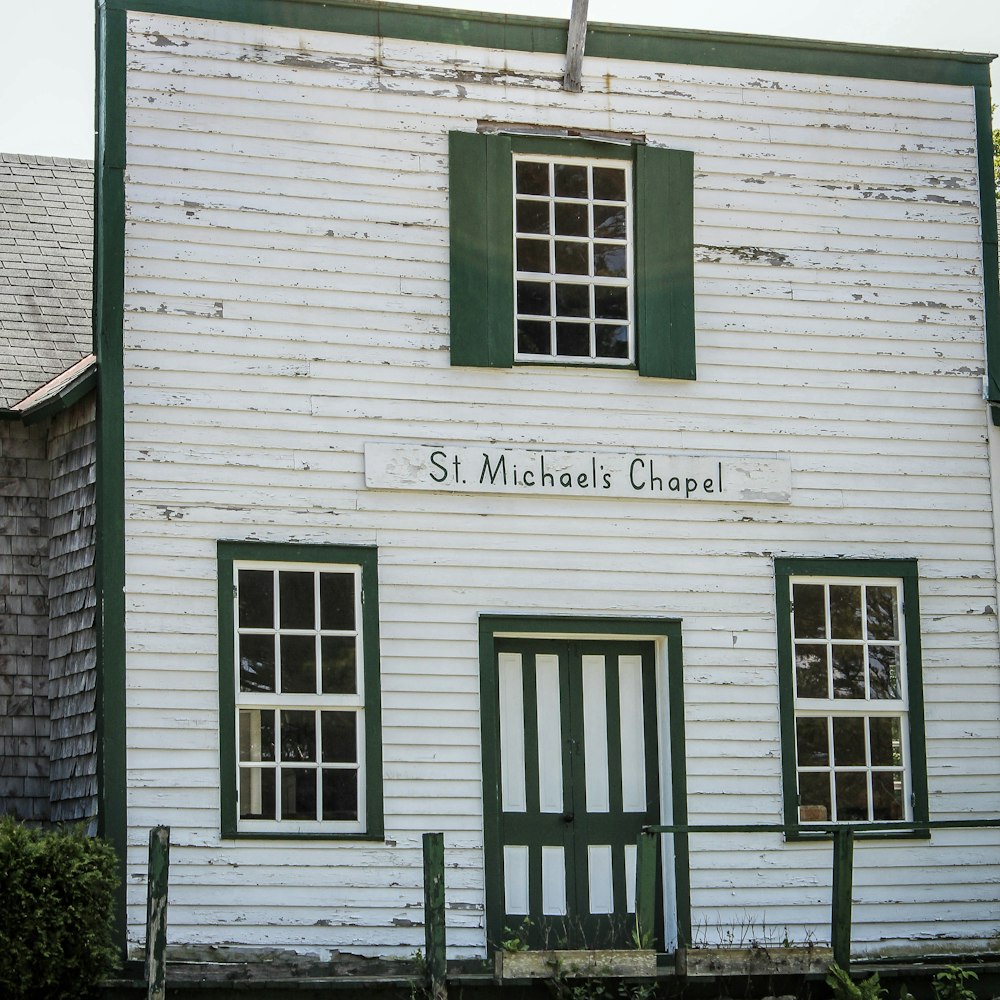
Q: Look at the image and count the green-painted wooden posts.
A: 4